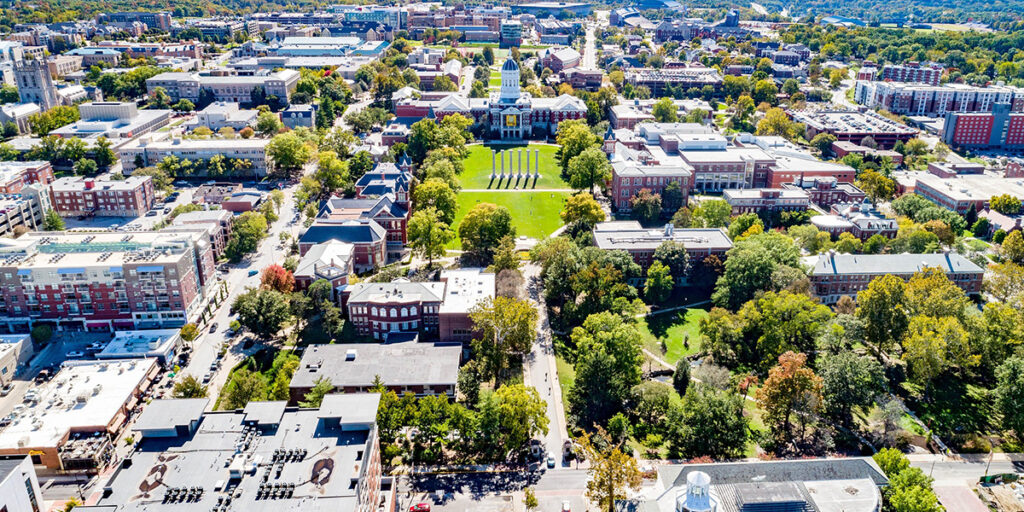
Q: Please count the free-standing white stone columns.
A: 6